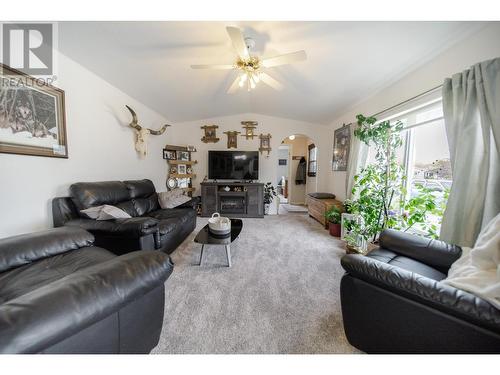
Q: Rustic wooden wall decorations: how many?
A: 4